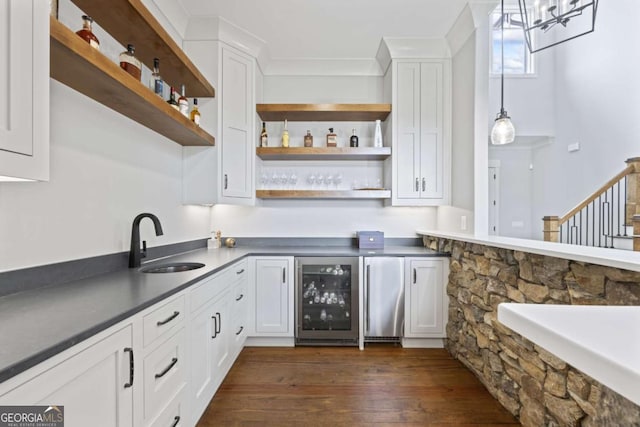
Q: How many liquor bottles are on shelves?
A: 12